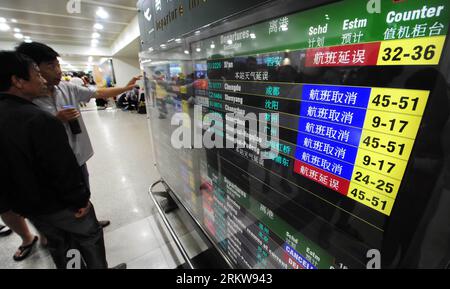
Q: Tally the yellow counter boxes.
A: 7